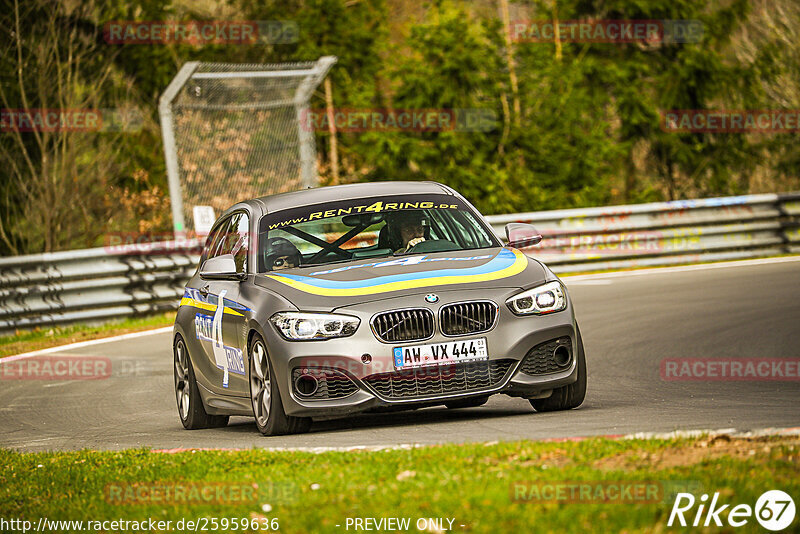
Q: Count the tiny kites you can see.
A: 0